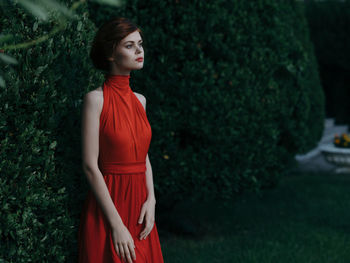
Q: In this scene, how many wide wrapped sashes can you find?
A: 1